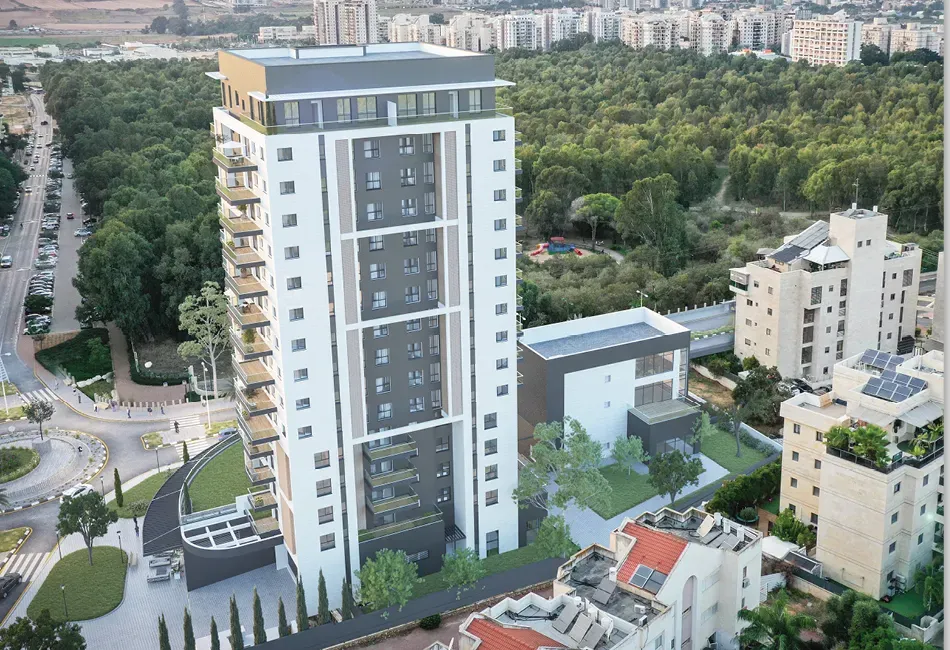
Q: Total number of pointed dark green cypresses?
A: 12